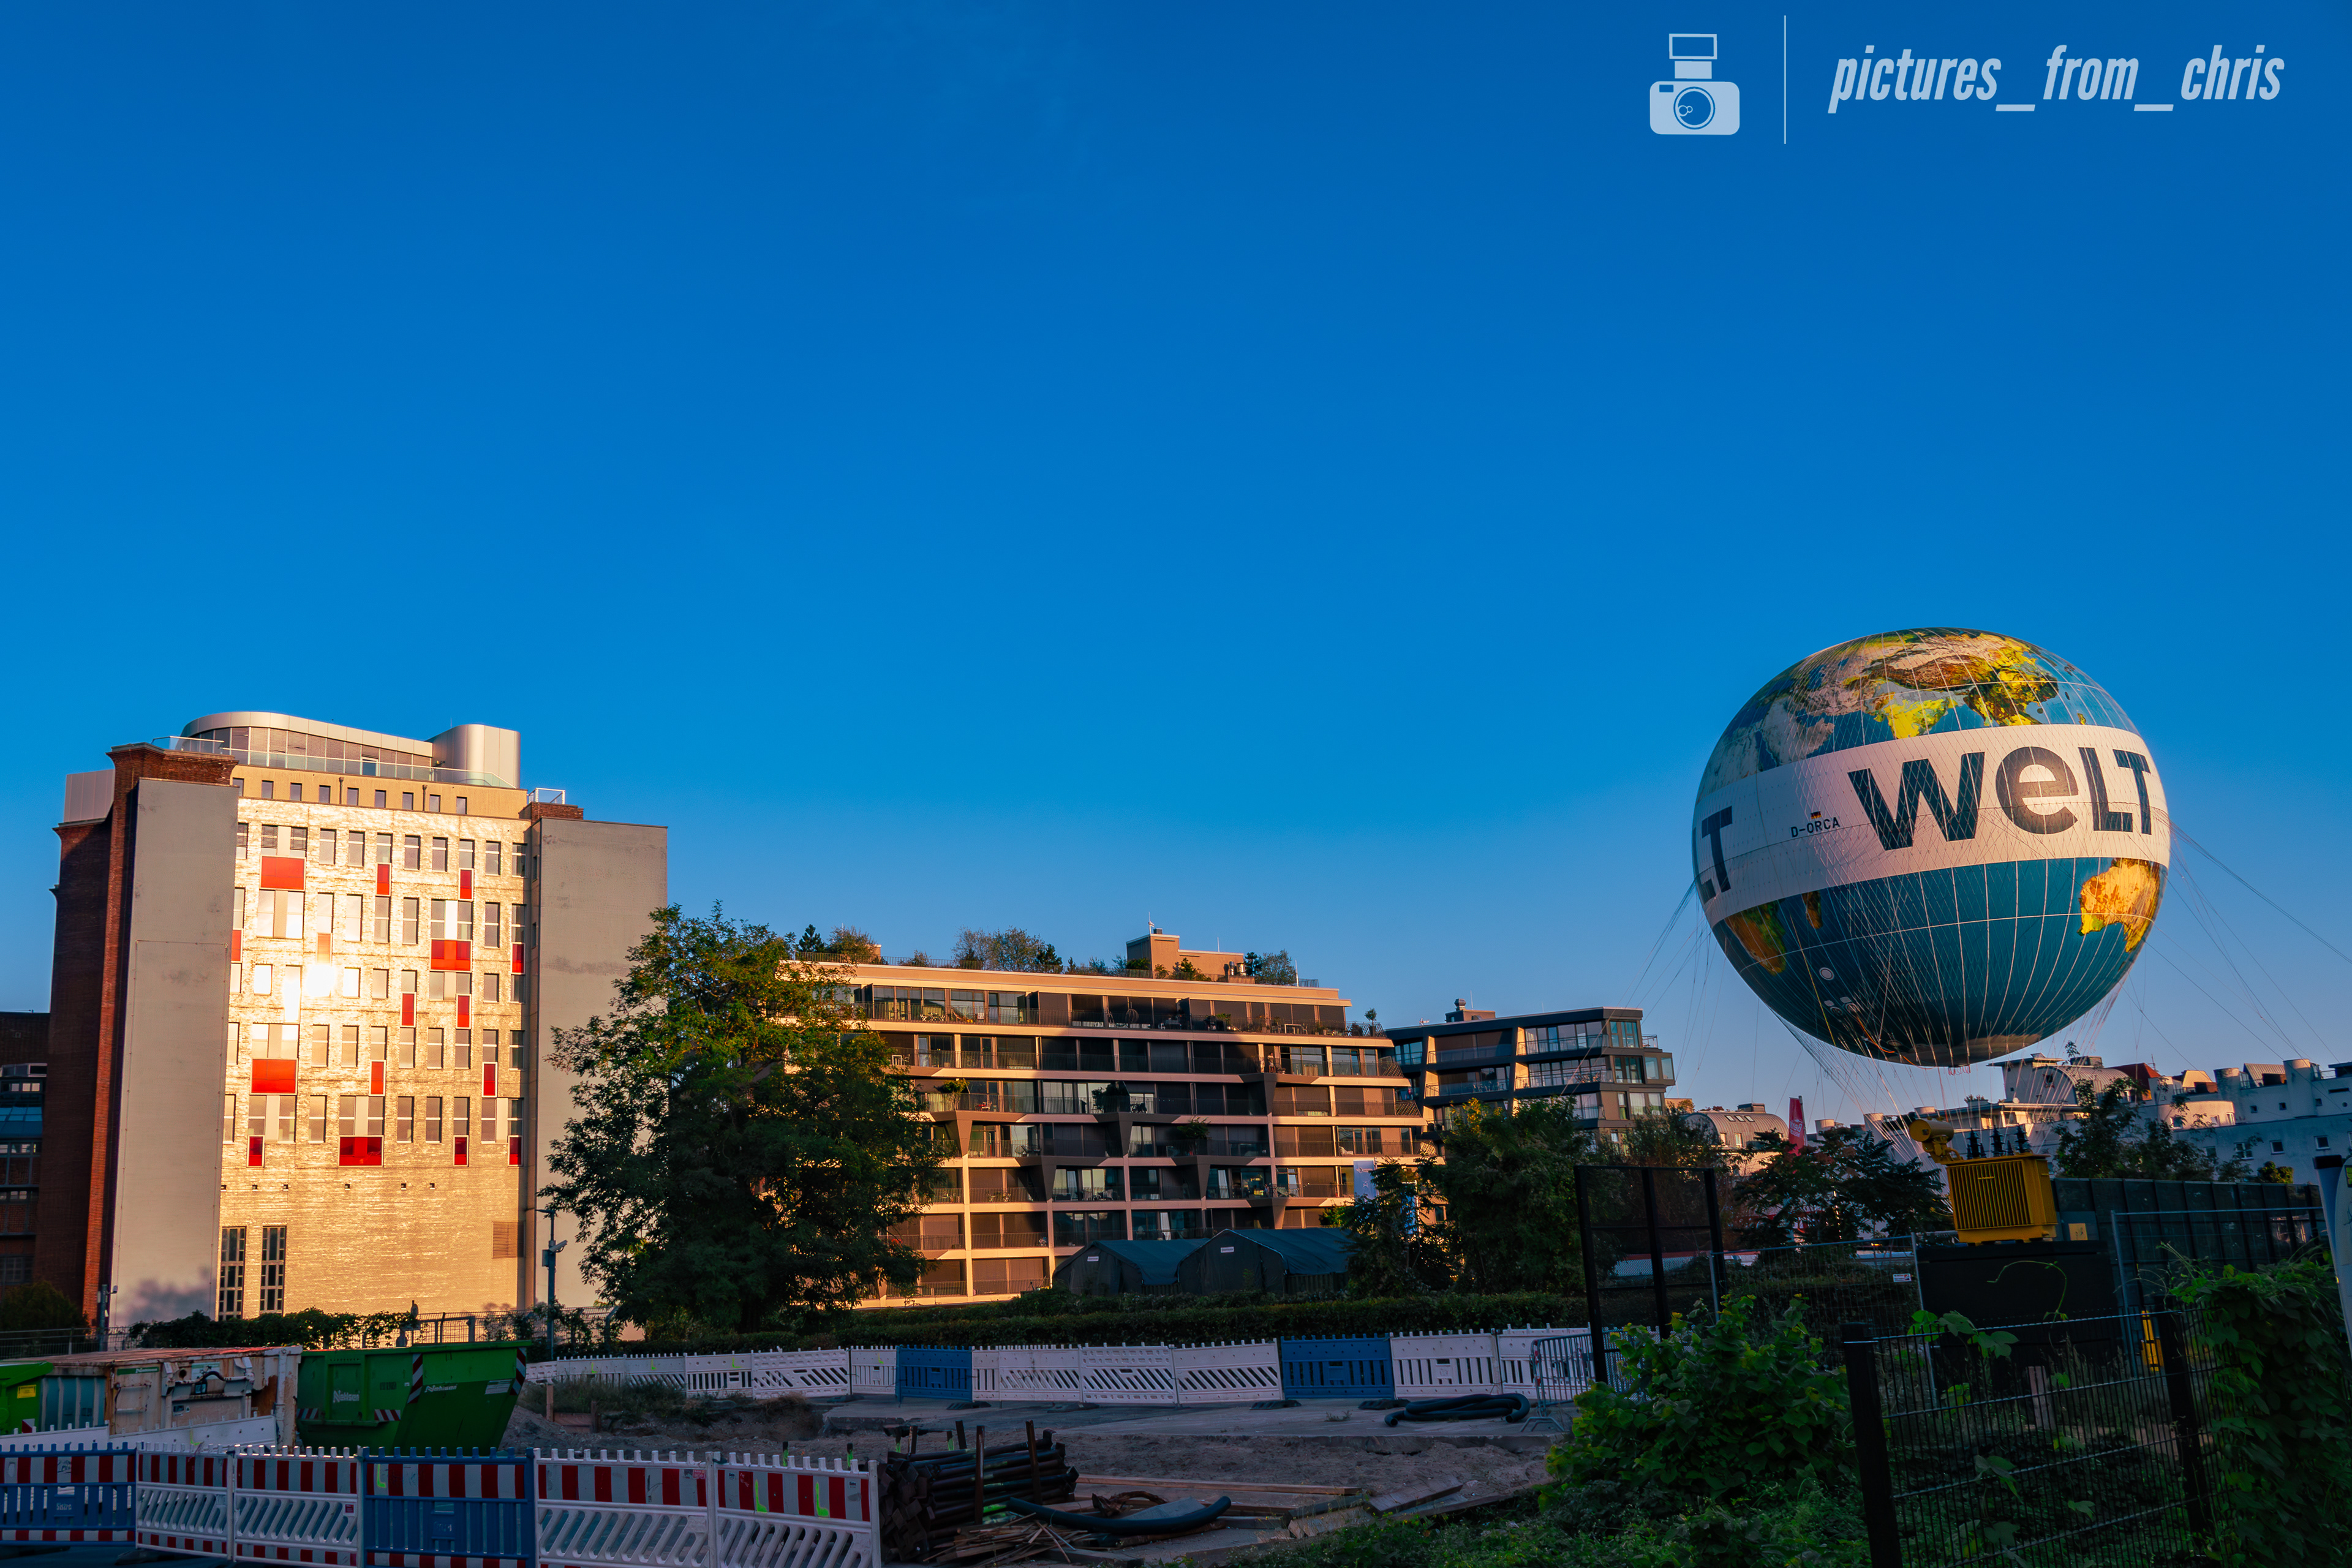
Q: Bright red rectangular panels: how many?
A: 15